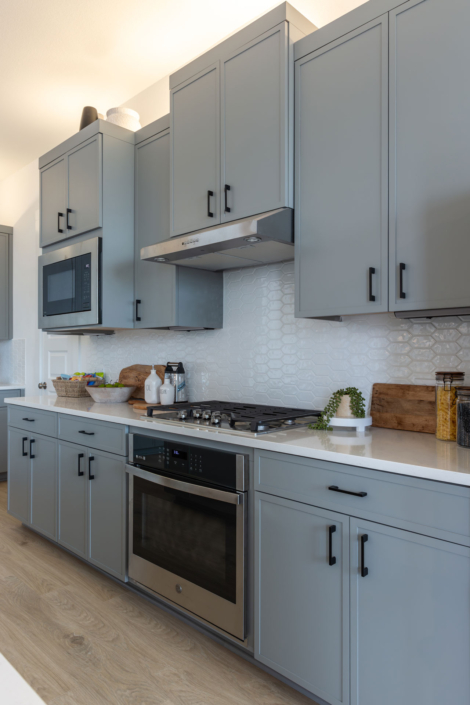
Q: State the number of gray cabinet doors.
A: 13